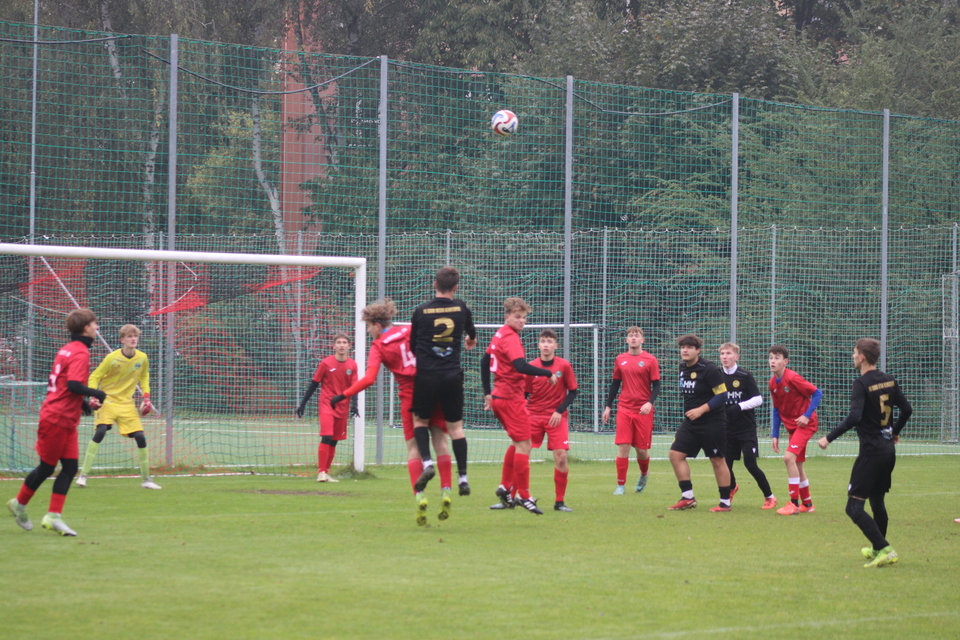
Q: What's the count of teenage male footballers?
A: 12